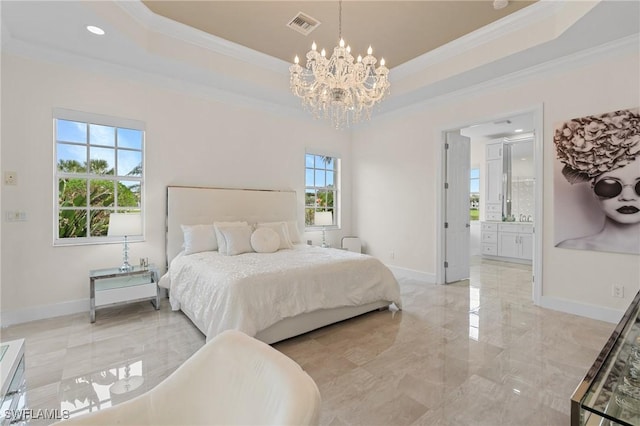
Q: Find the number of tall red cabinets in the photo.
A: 0